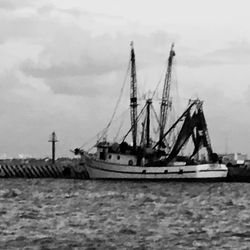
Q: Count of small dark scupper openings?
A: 3